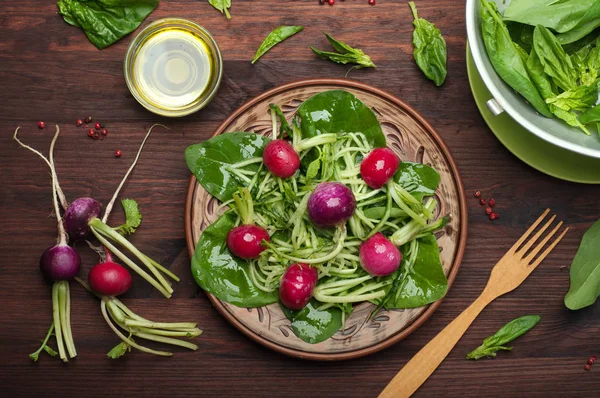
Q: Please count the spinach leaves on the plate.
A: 6